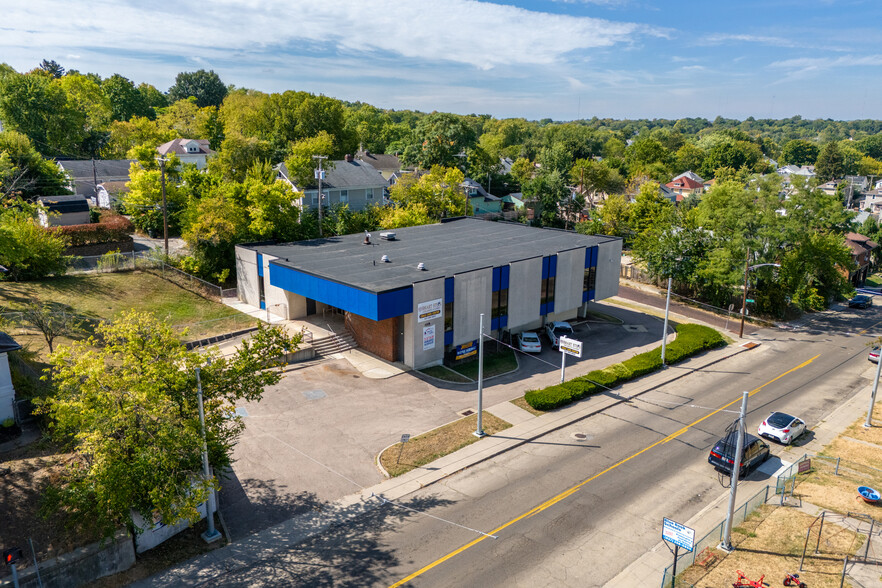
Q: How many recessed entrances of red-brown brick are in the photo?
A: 1